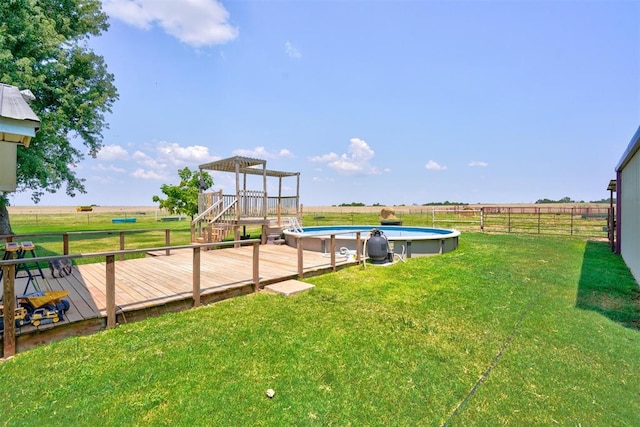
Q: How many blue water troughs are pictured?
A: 1